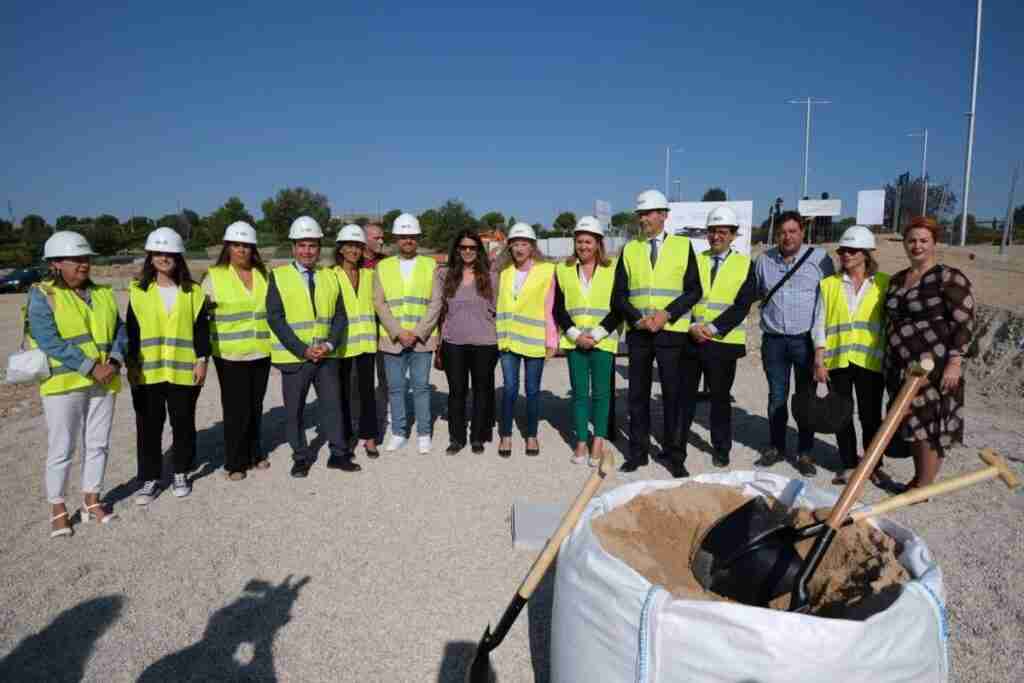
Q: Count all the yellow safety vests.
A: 11